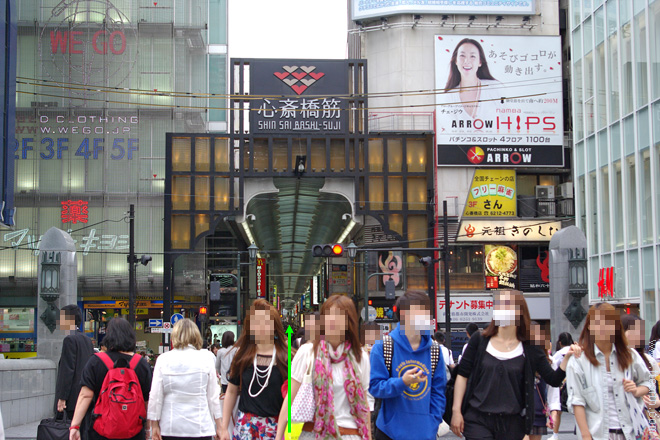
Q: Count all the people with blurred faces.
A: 10